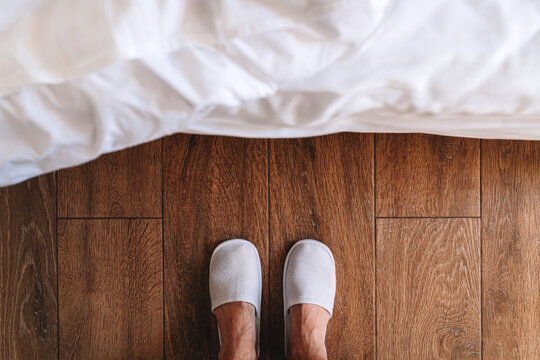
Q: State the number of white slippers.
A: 2